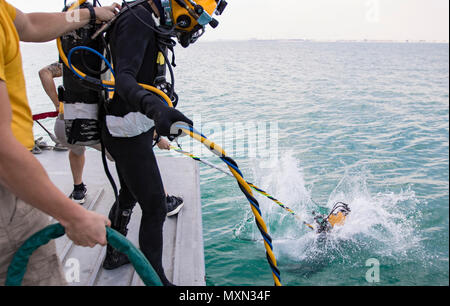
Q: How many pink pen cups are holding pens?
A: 0